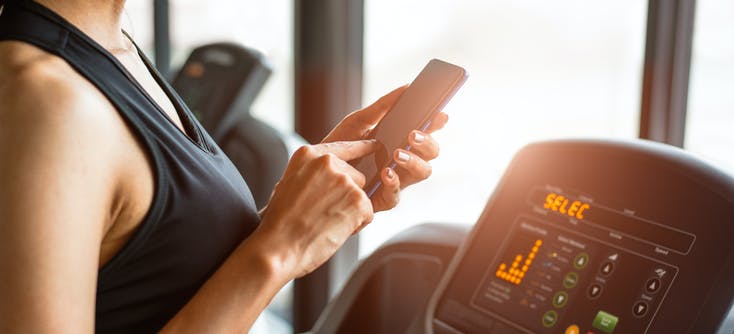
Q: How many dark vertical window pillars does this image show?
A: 3